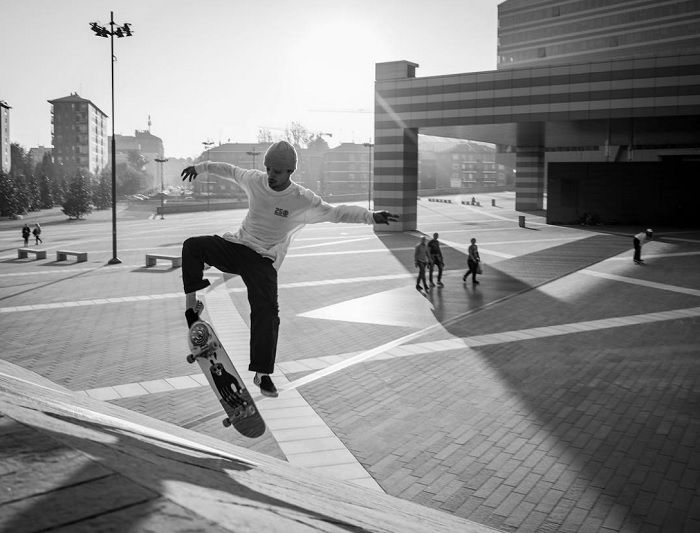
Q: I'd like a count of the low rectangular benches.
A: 3